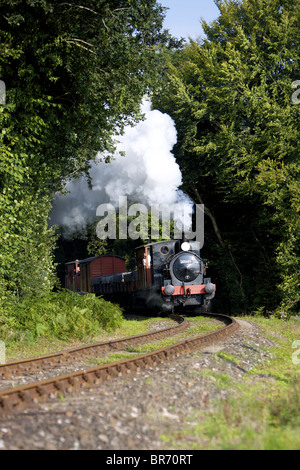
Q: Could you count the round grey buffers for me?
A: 2